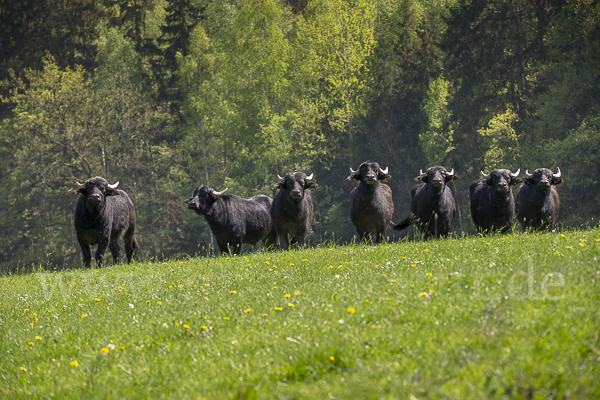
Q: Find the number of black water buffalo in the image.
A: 7